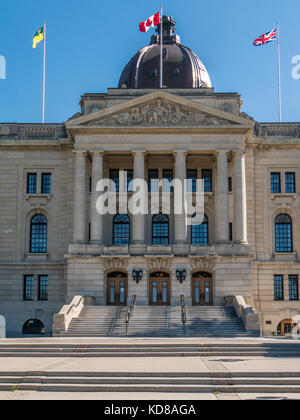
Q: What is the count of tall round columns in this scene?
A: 6